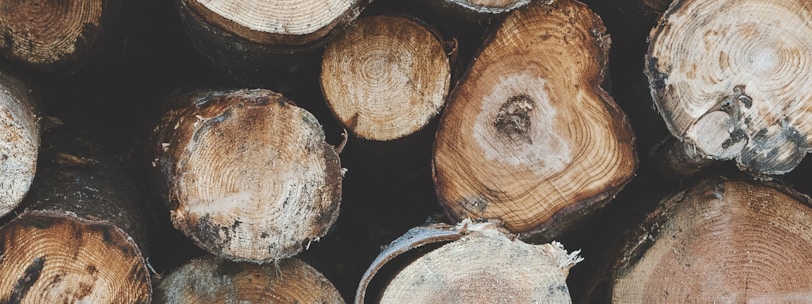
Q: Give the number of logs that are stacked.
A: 12